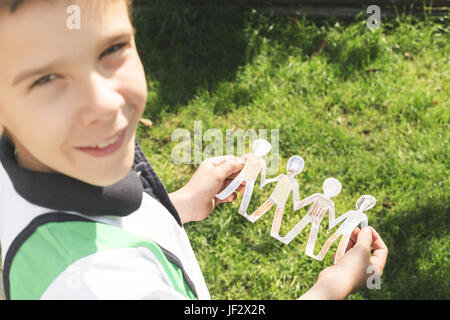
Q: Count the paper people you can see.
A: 4